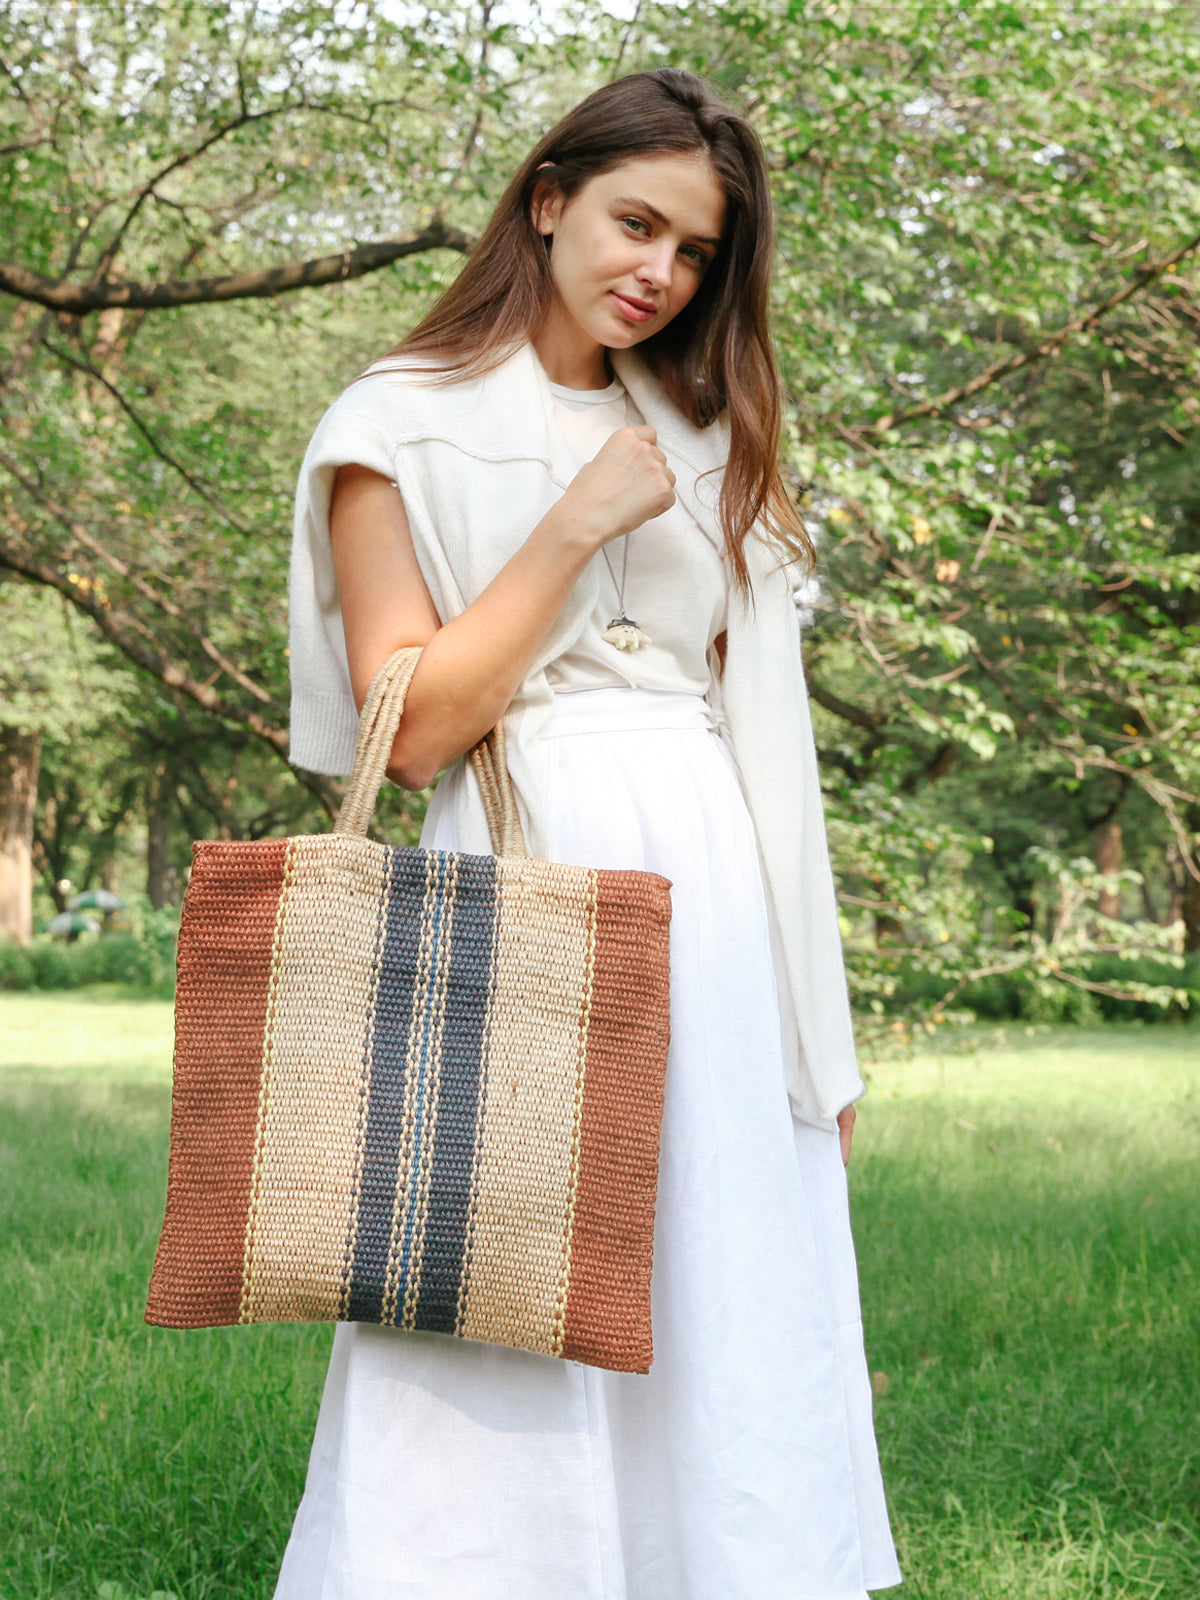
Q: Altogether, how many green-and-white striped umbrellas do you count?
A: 2